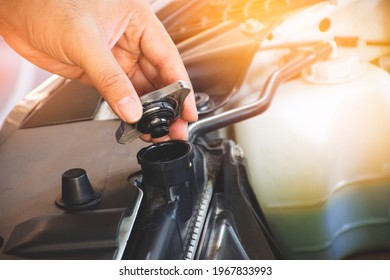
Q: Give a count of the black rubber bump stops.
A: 1